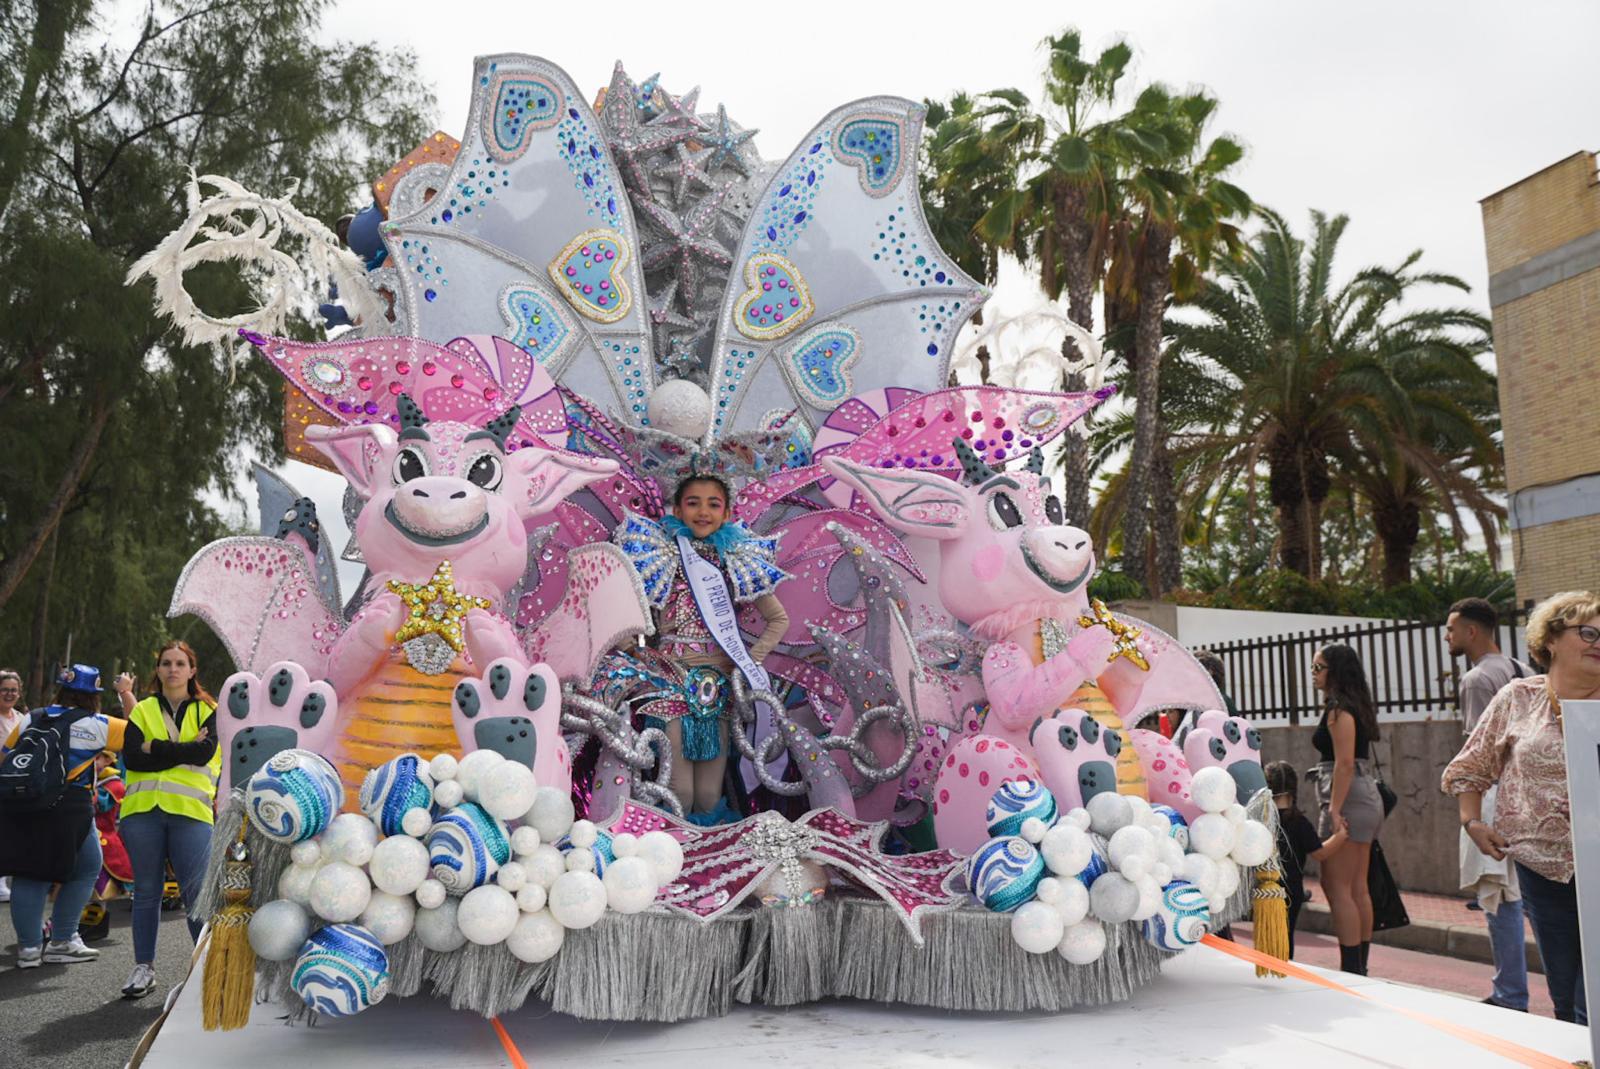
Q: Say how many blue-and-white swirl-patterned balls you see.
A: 10